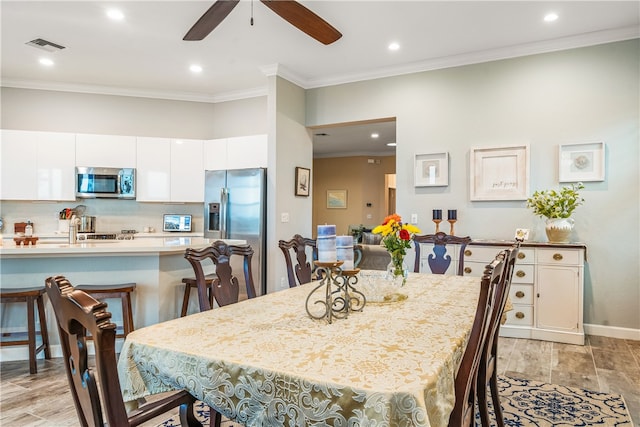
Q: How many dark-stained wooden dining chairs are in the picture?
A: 6